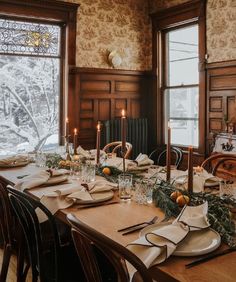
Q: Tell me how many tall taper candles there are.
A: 6